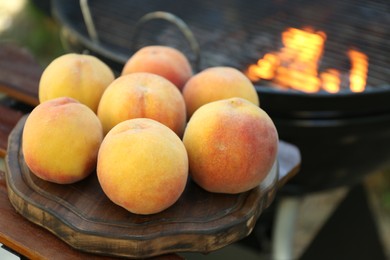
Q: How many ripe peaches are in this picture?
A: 7